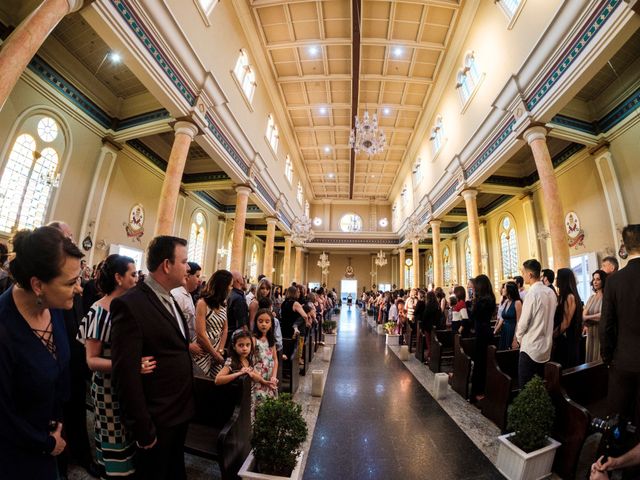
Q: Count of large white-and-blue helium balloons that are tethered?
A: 0